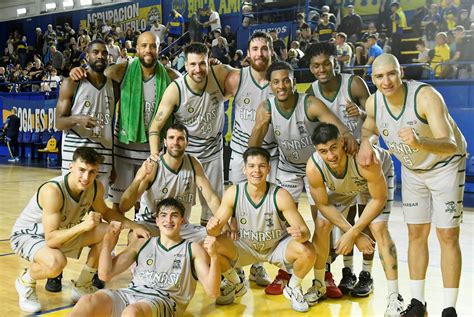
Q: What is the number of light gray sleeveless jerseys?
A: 12